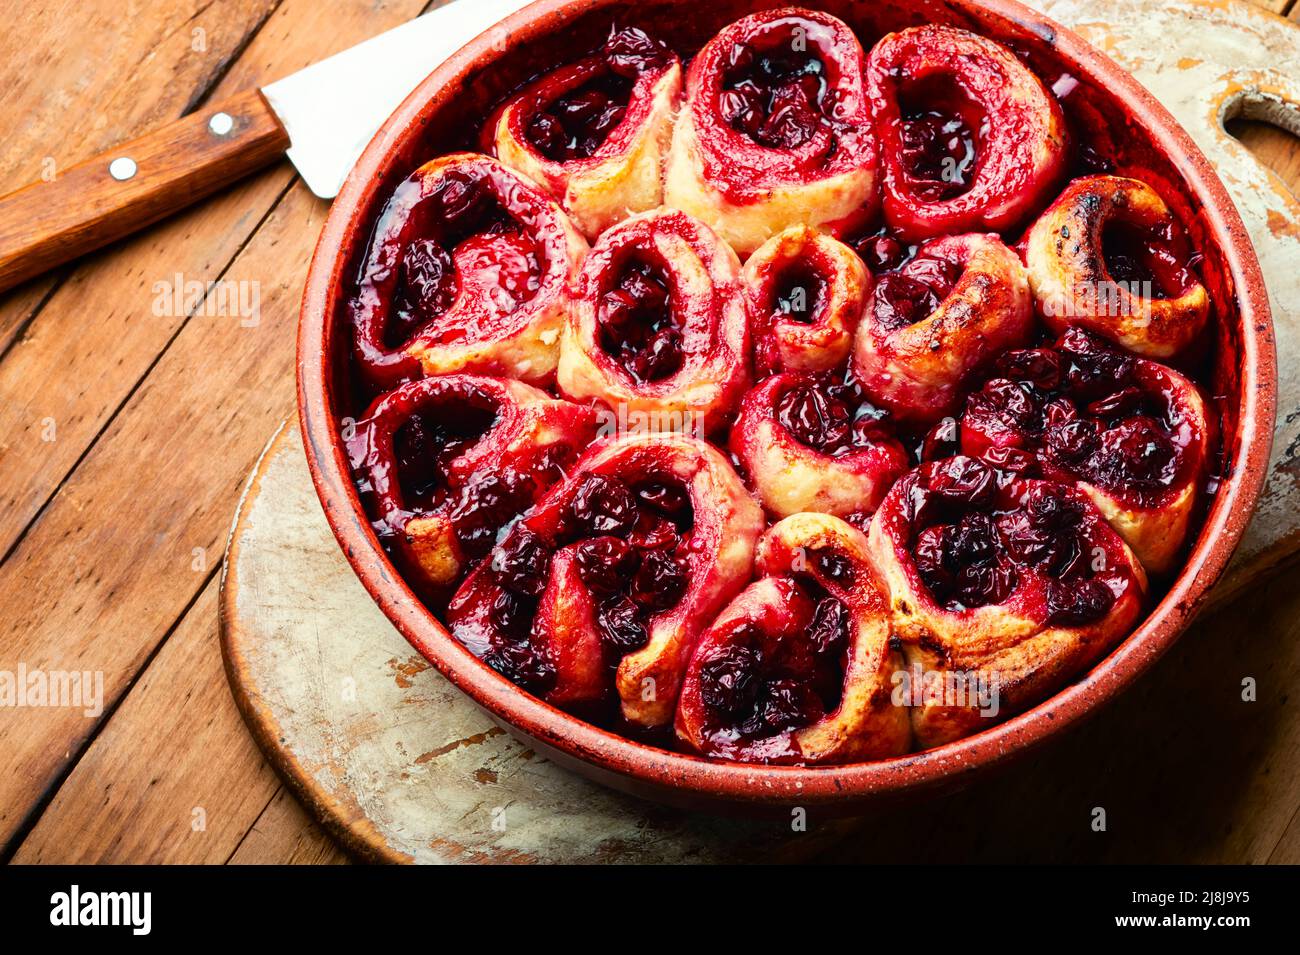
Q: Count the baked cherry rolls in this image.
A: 14